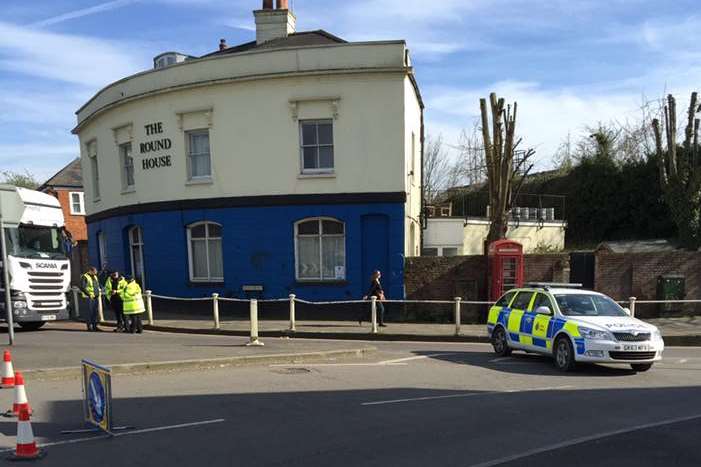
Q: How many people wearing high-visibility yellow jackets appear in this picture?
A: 3